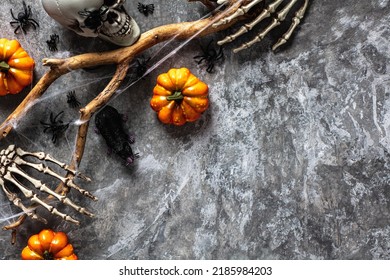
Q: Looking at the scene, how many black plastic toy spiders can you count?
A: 8